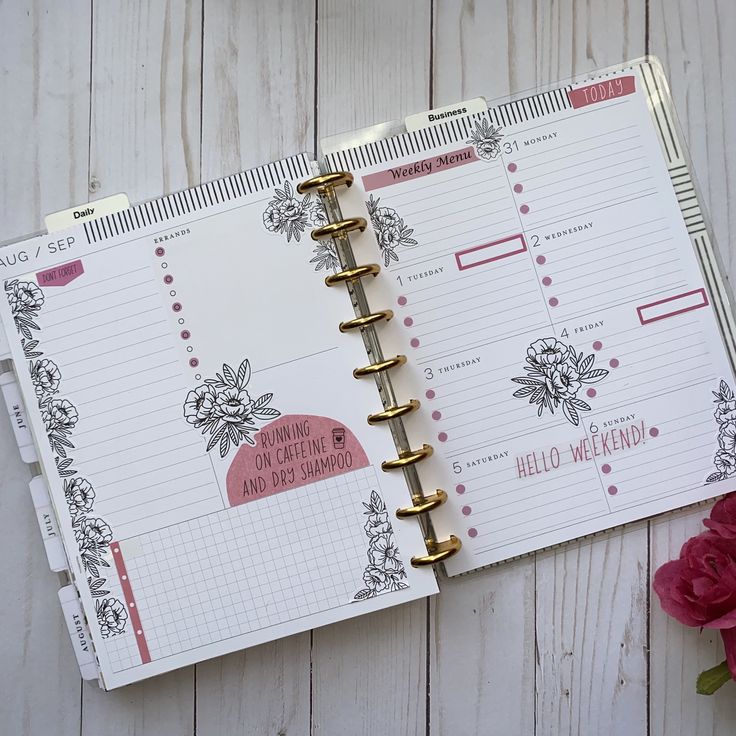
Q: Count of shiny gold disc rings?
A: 9